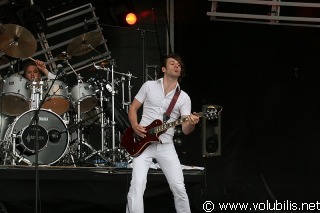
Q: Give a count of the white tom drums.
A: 3